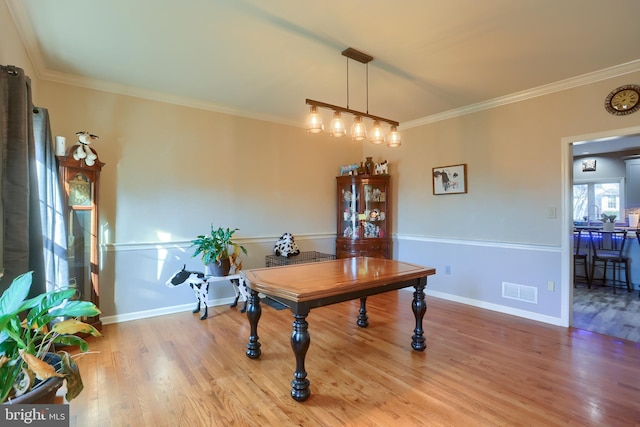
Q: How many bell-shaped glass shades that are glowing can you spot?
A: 5